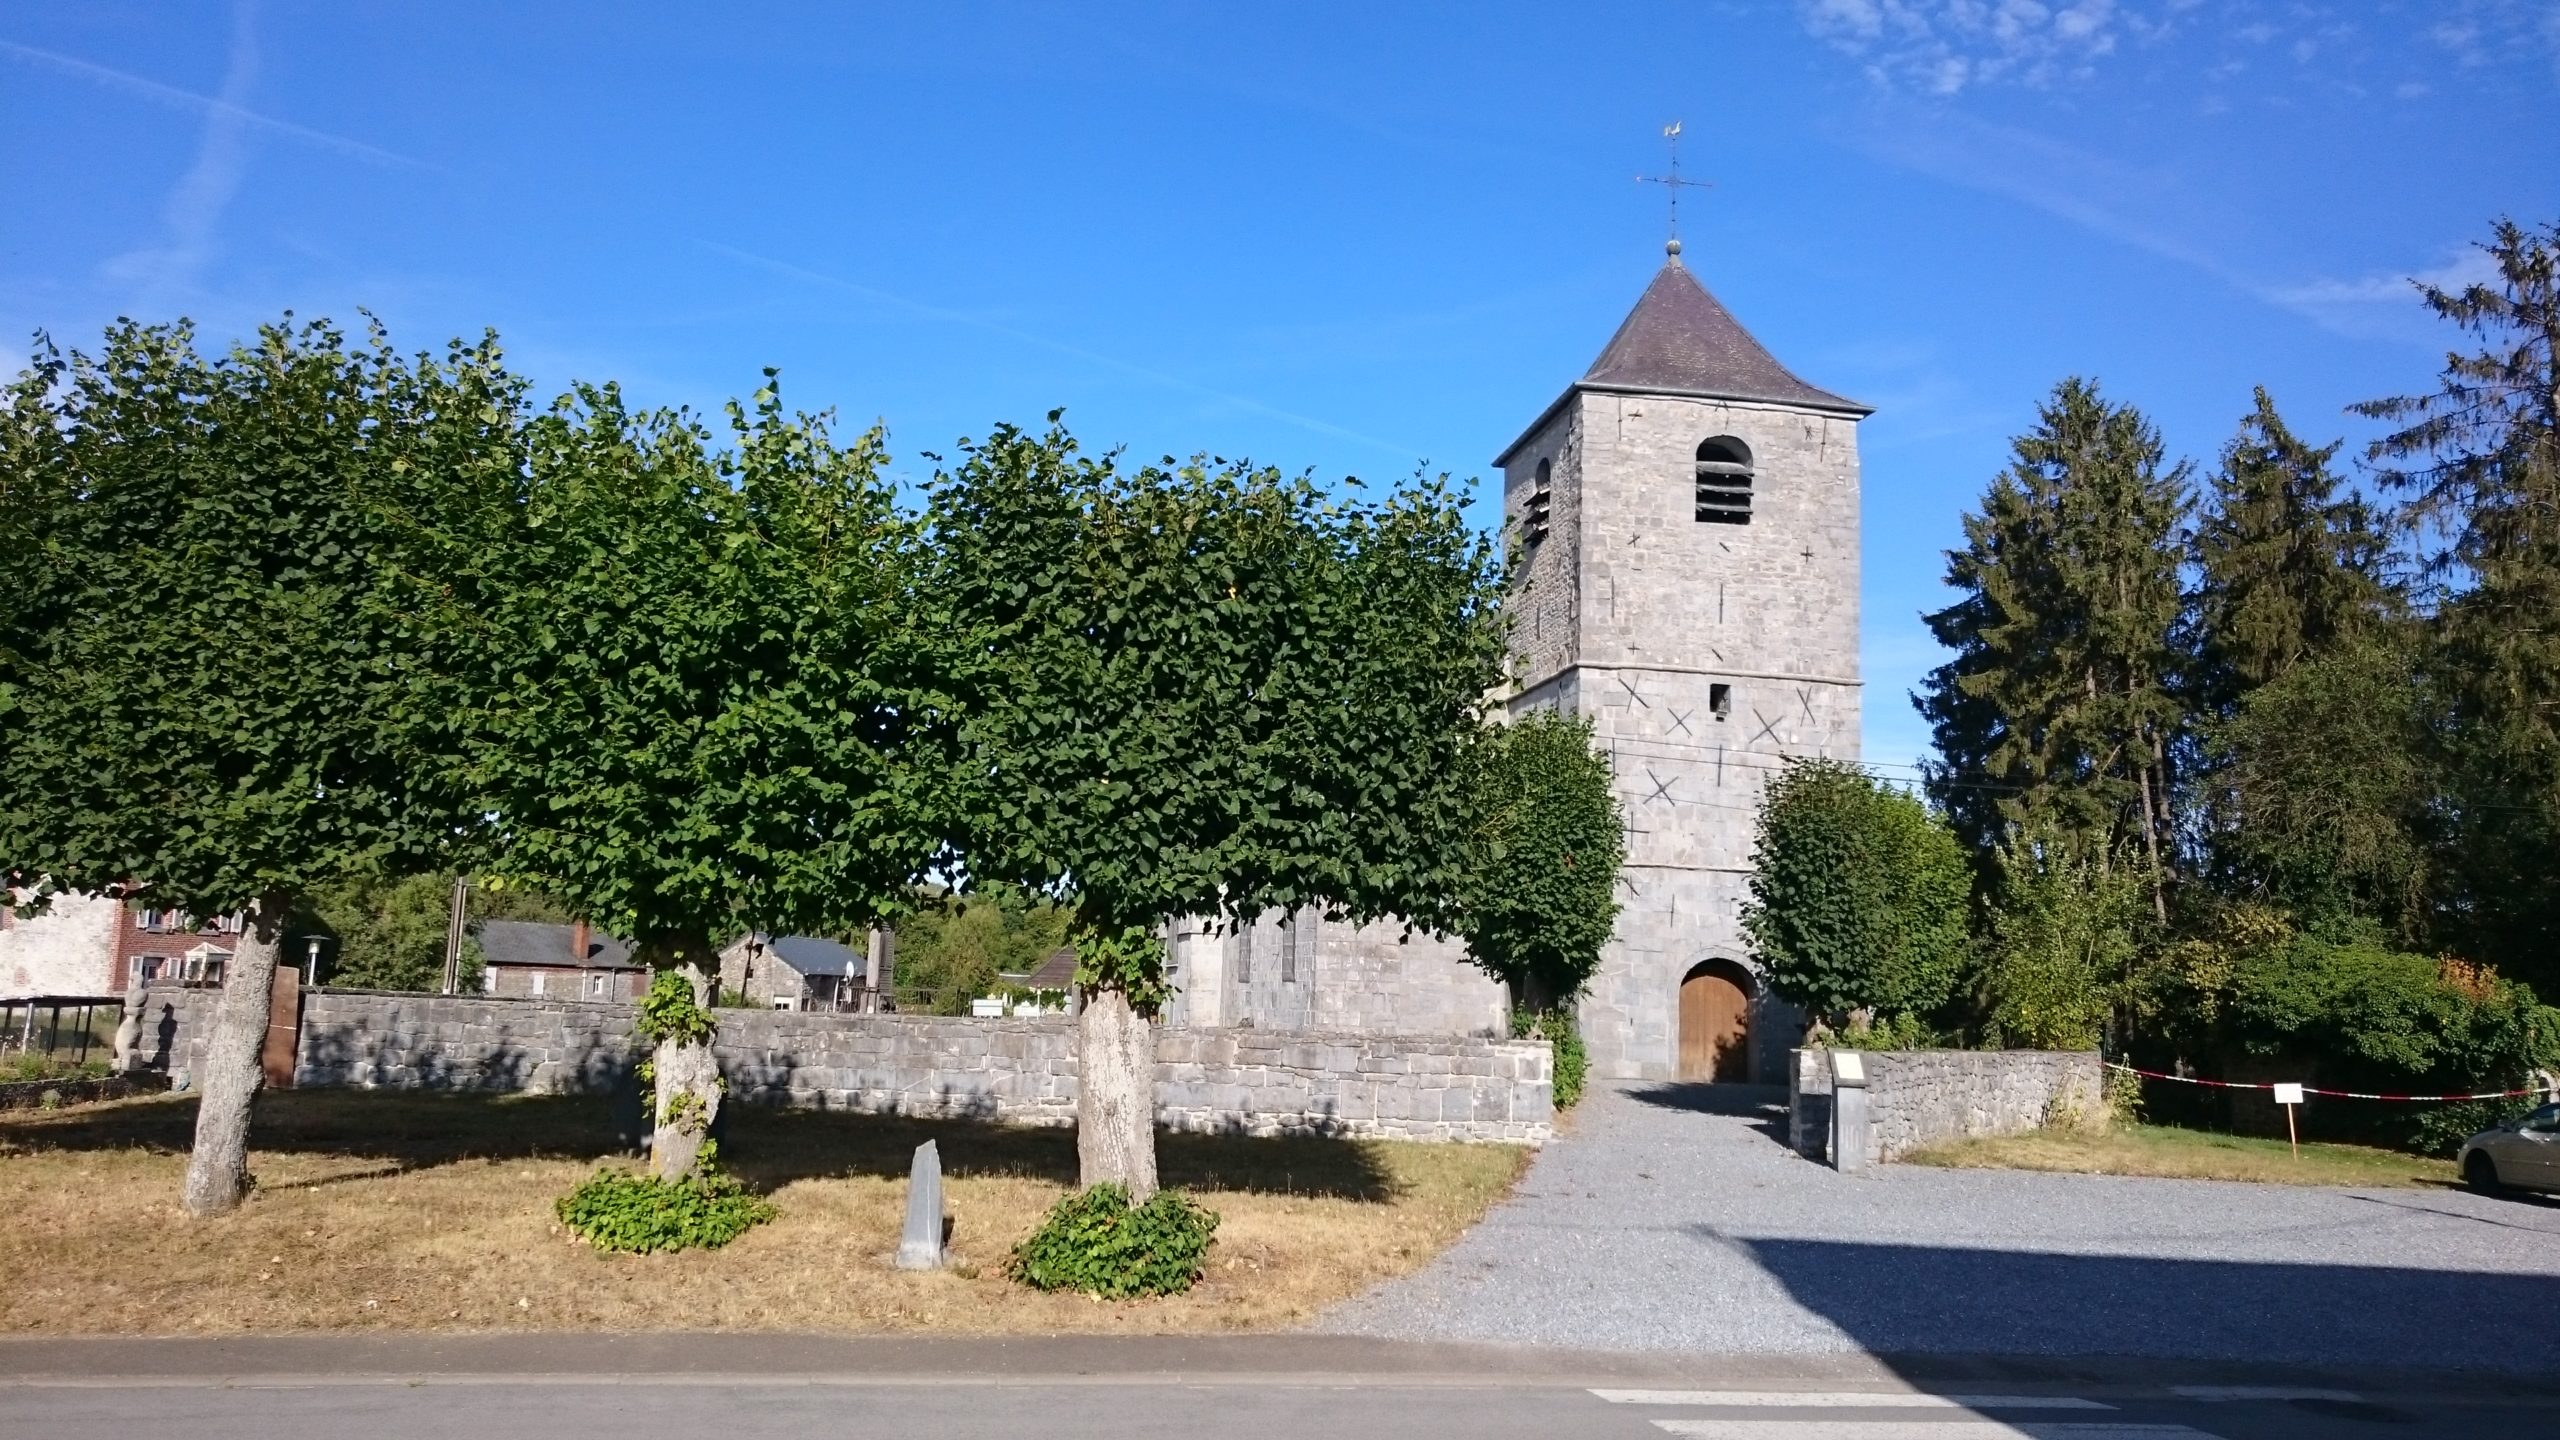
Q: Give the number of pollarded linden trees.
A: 5